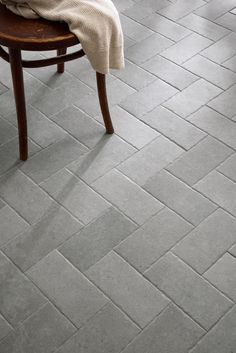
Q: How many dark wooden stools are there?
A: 1